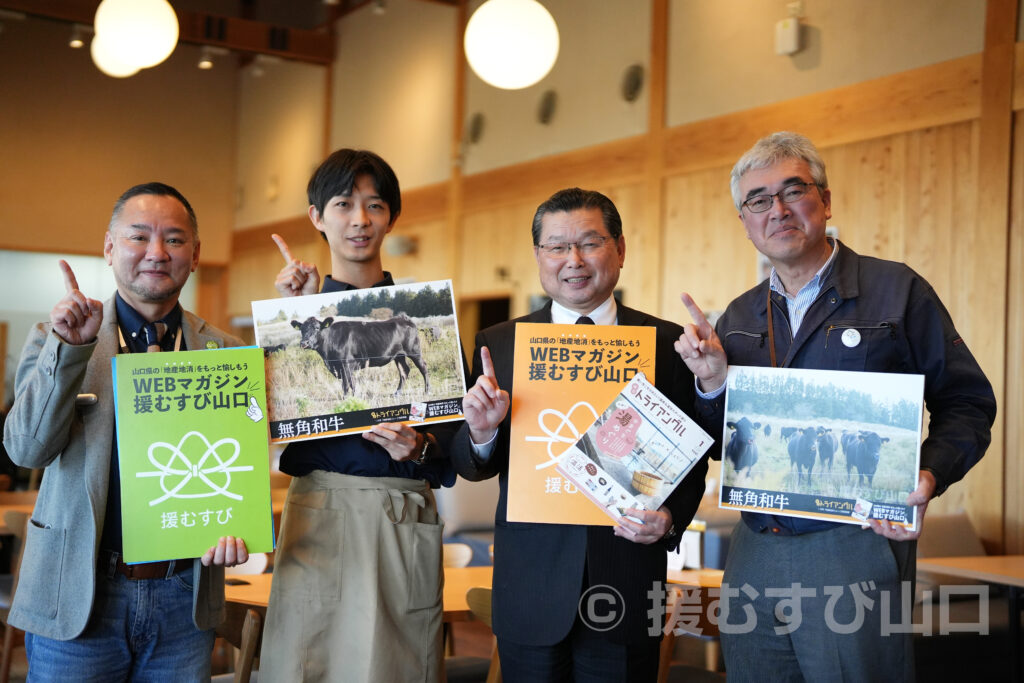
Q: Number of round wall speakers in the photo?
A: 3